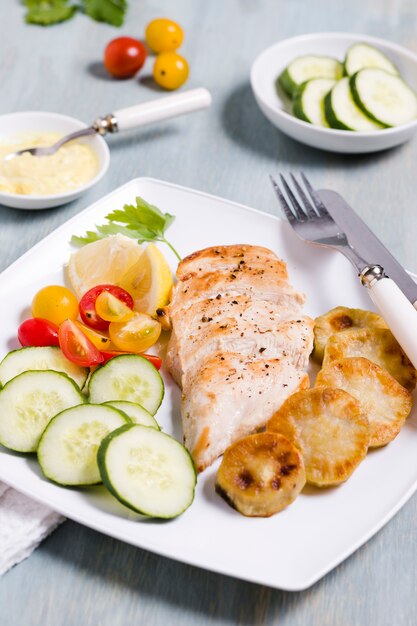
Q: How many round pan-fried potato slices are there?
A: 5